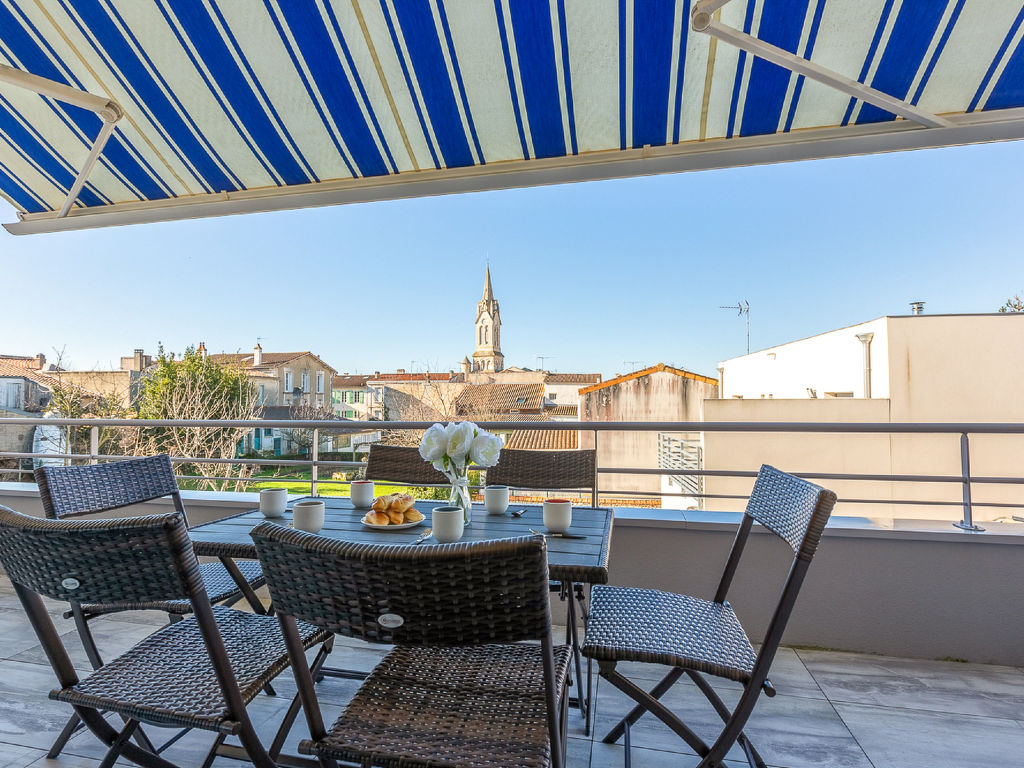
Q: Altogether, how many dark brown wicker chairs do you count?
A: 6